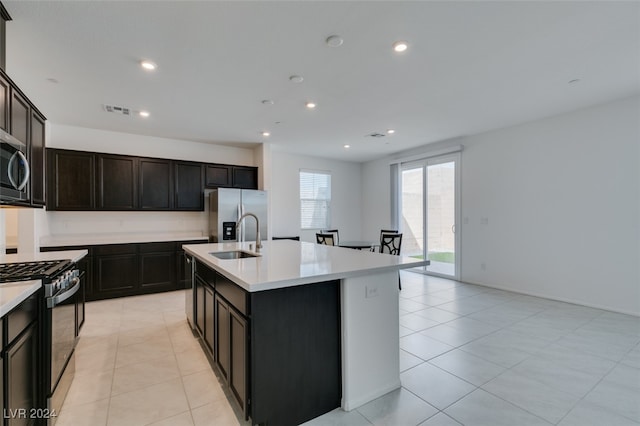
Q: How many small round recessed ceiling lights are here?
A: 7